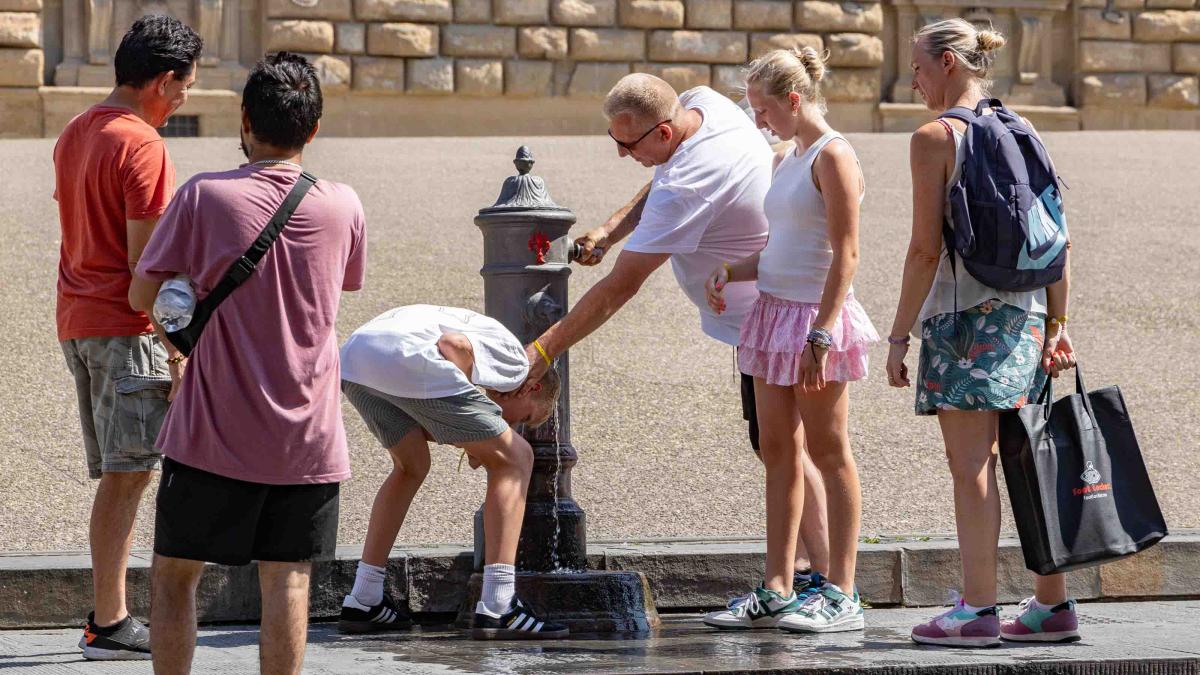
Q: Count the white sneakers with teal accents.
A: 2